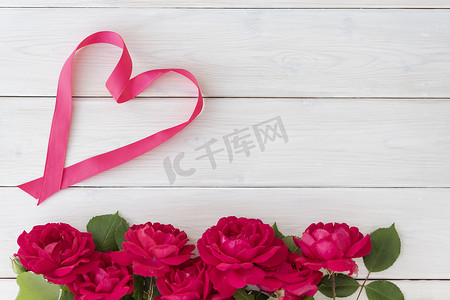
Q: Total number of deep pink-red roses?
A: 7